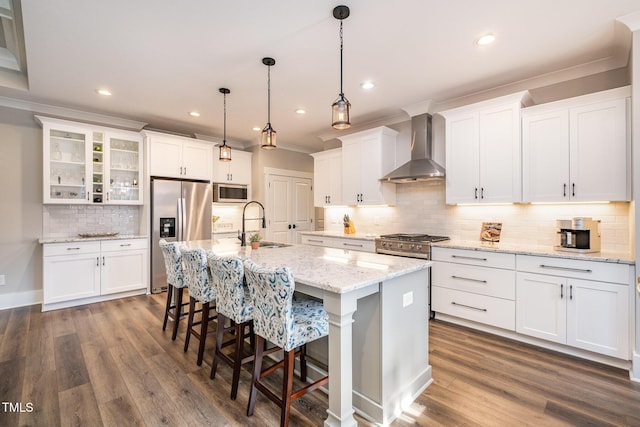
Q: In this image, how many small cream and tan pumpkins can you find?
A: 0